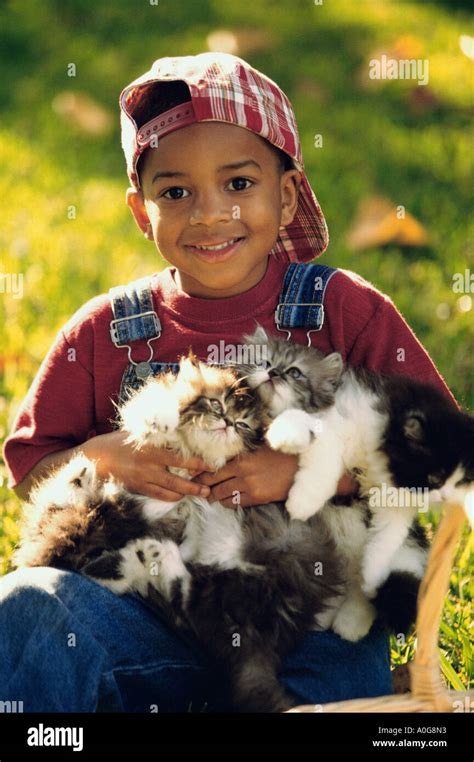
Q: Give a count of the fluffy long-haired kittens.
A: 3